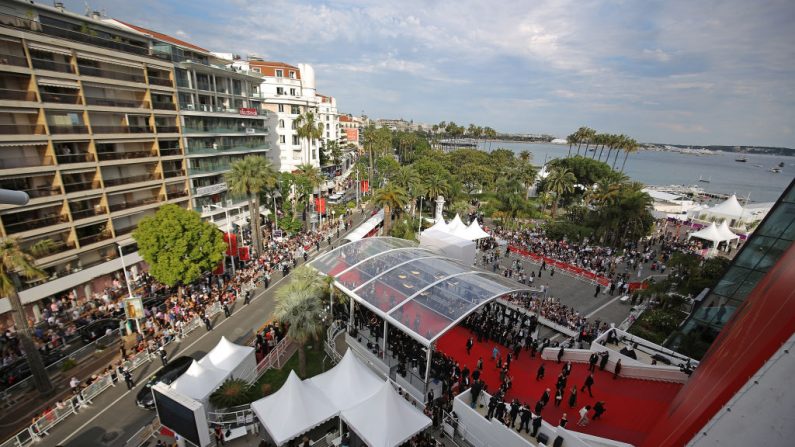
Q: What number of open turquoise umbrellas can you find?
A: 0